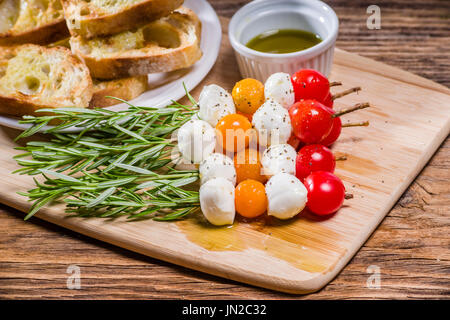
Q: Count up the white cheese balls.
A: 8